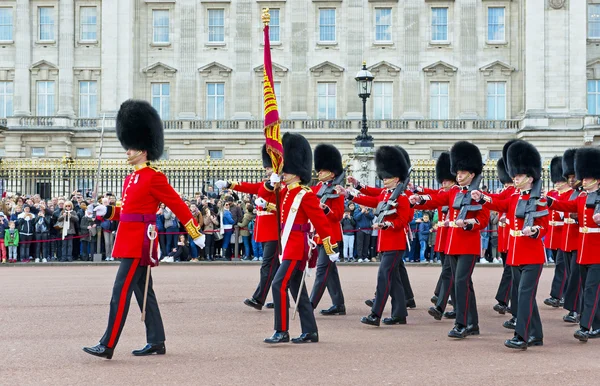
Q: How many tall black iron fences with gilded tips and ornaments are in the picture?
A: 1